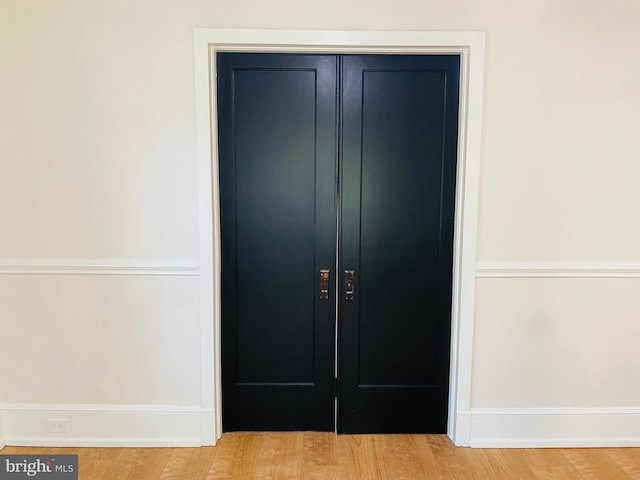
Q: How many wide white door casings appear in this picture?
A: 1